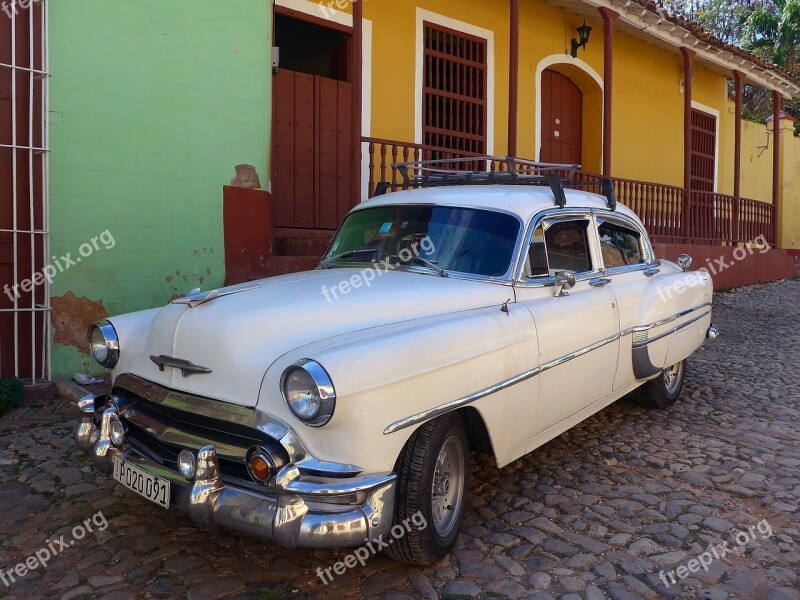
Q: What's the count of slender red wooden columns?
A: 6